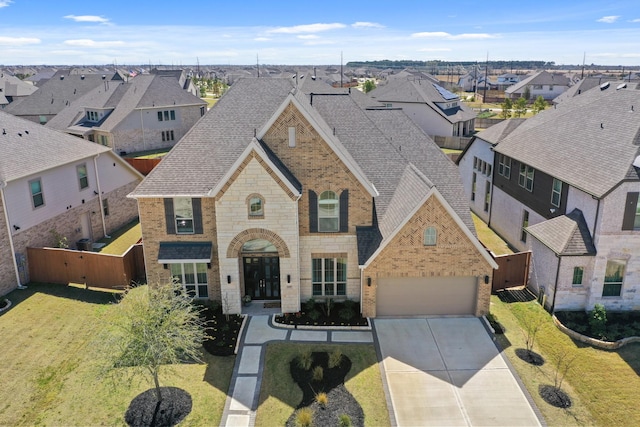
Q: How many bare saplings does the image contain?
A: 2